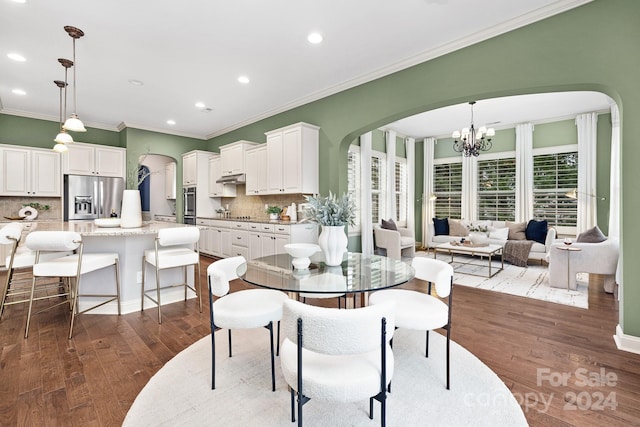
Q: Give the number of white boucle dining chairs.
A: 4